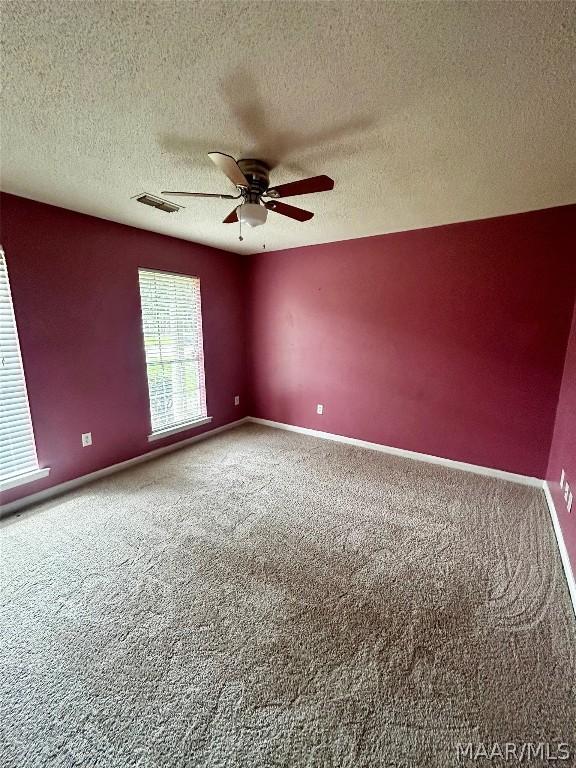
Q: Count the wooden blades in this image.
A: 5